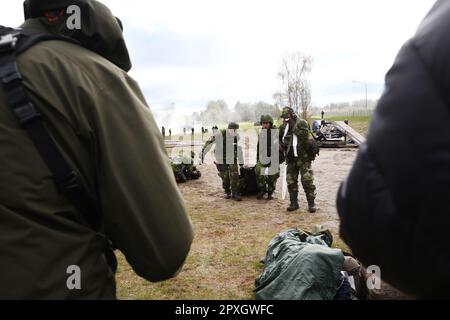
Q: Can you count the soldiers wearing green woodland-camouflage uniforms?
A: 3